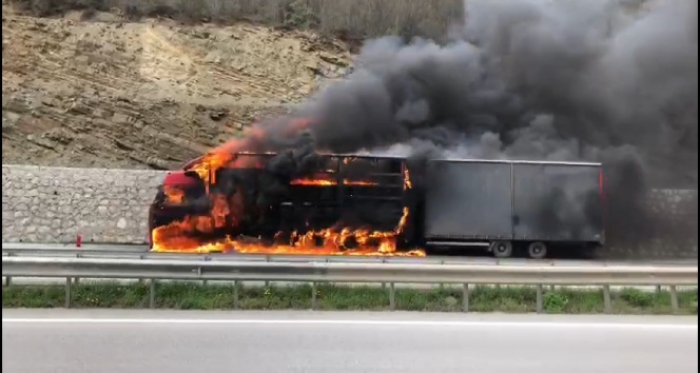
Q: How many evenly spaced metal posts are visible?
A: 9